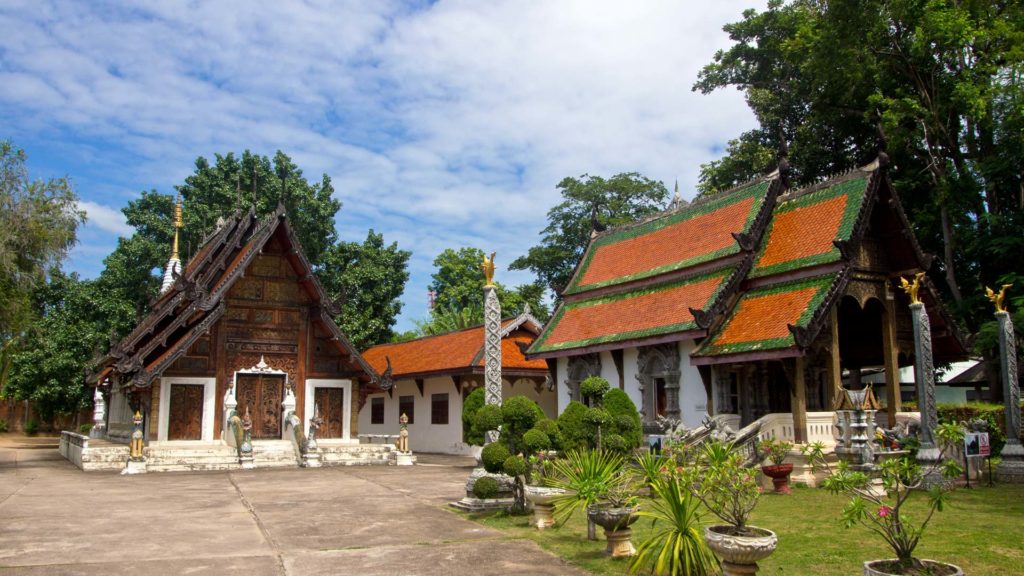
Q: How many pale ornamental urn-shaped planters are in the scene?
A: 4